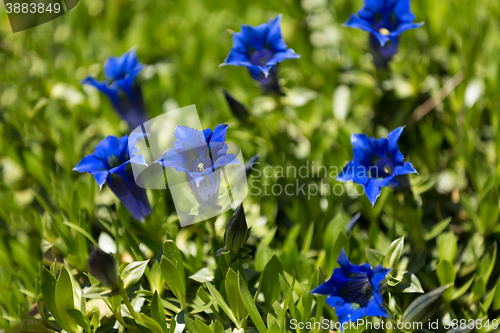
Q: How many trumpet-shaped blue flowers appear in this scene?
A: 7